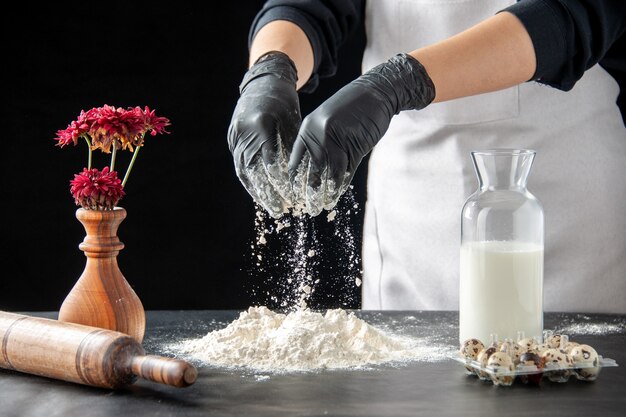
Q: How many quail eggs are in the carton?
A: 12